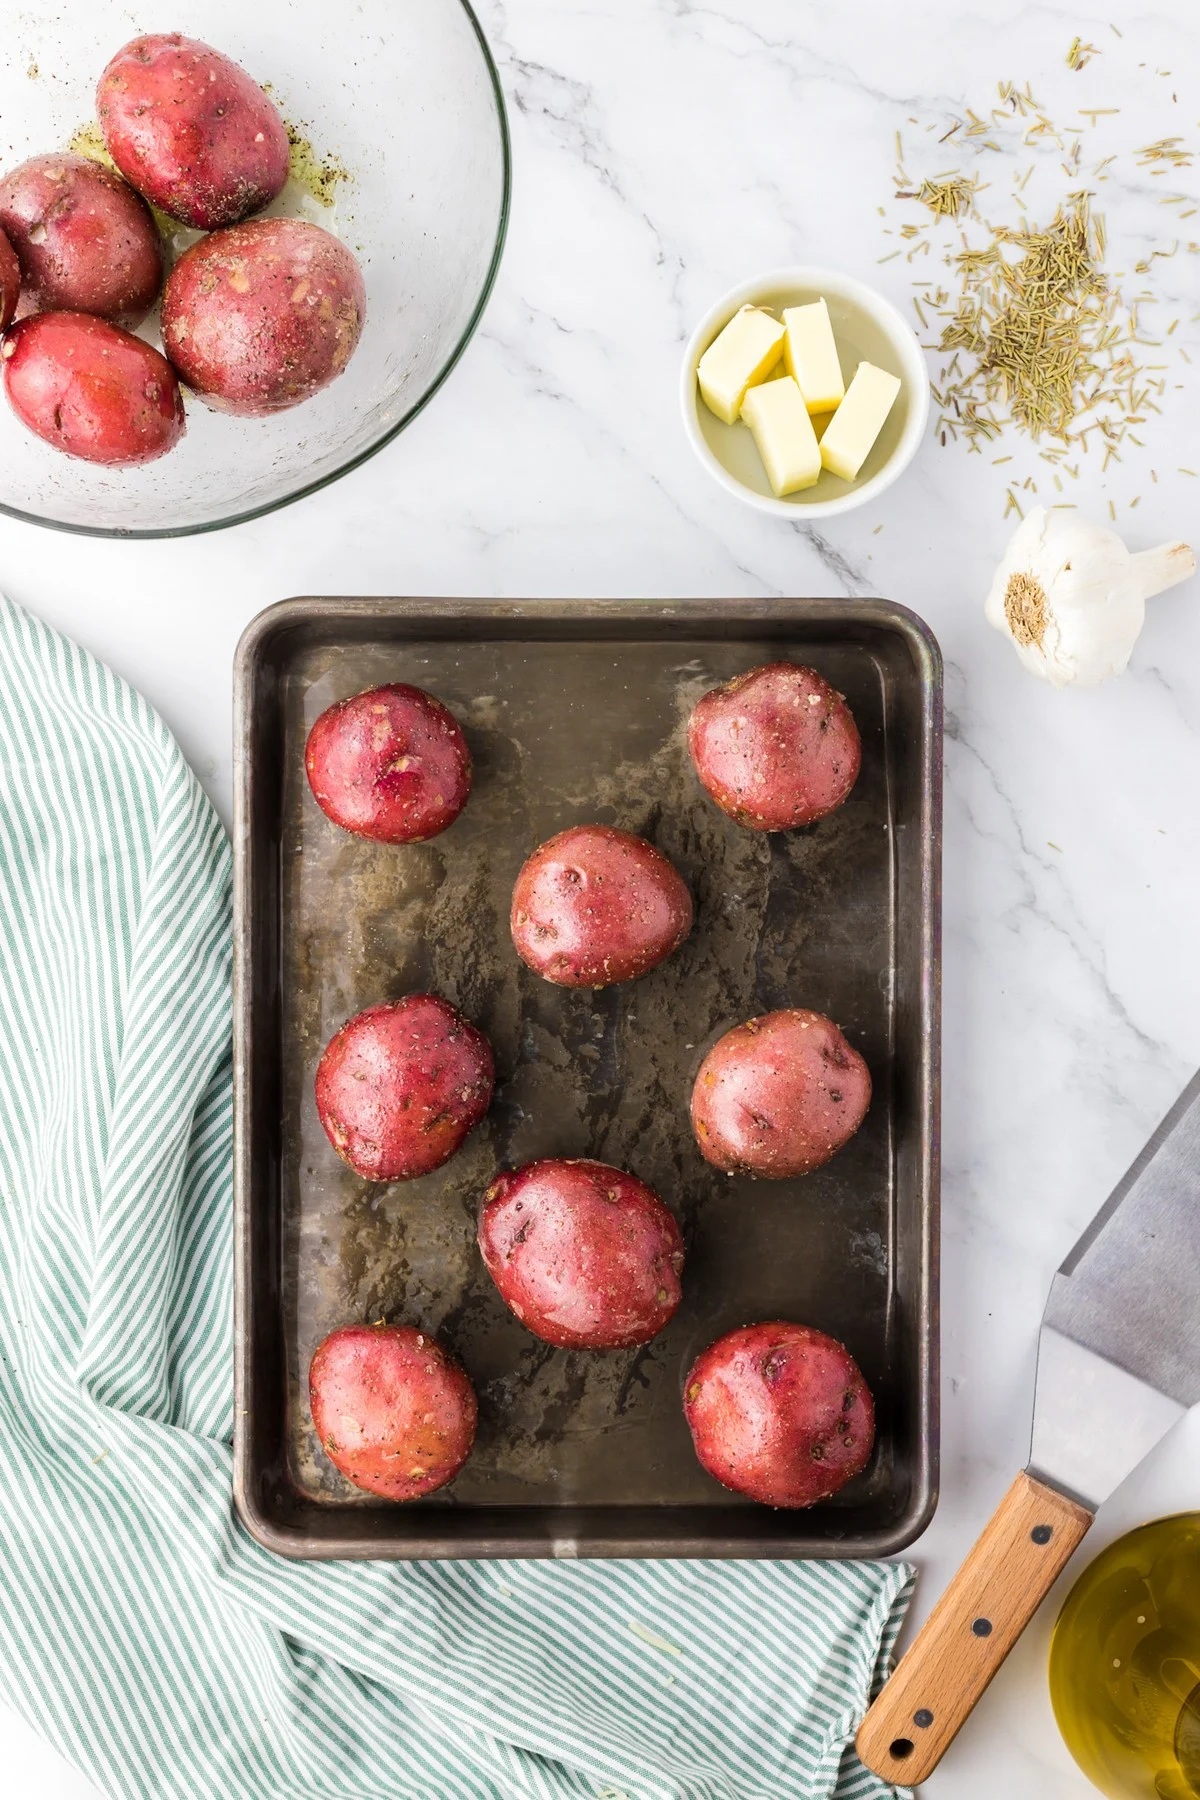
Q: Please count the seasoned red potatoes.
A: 13